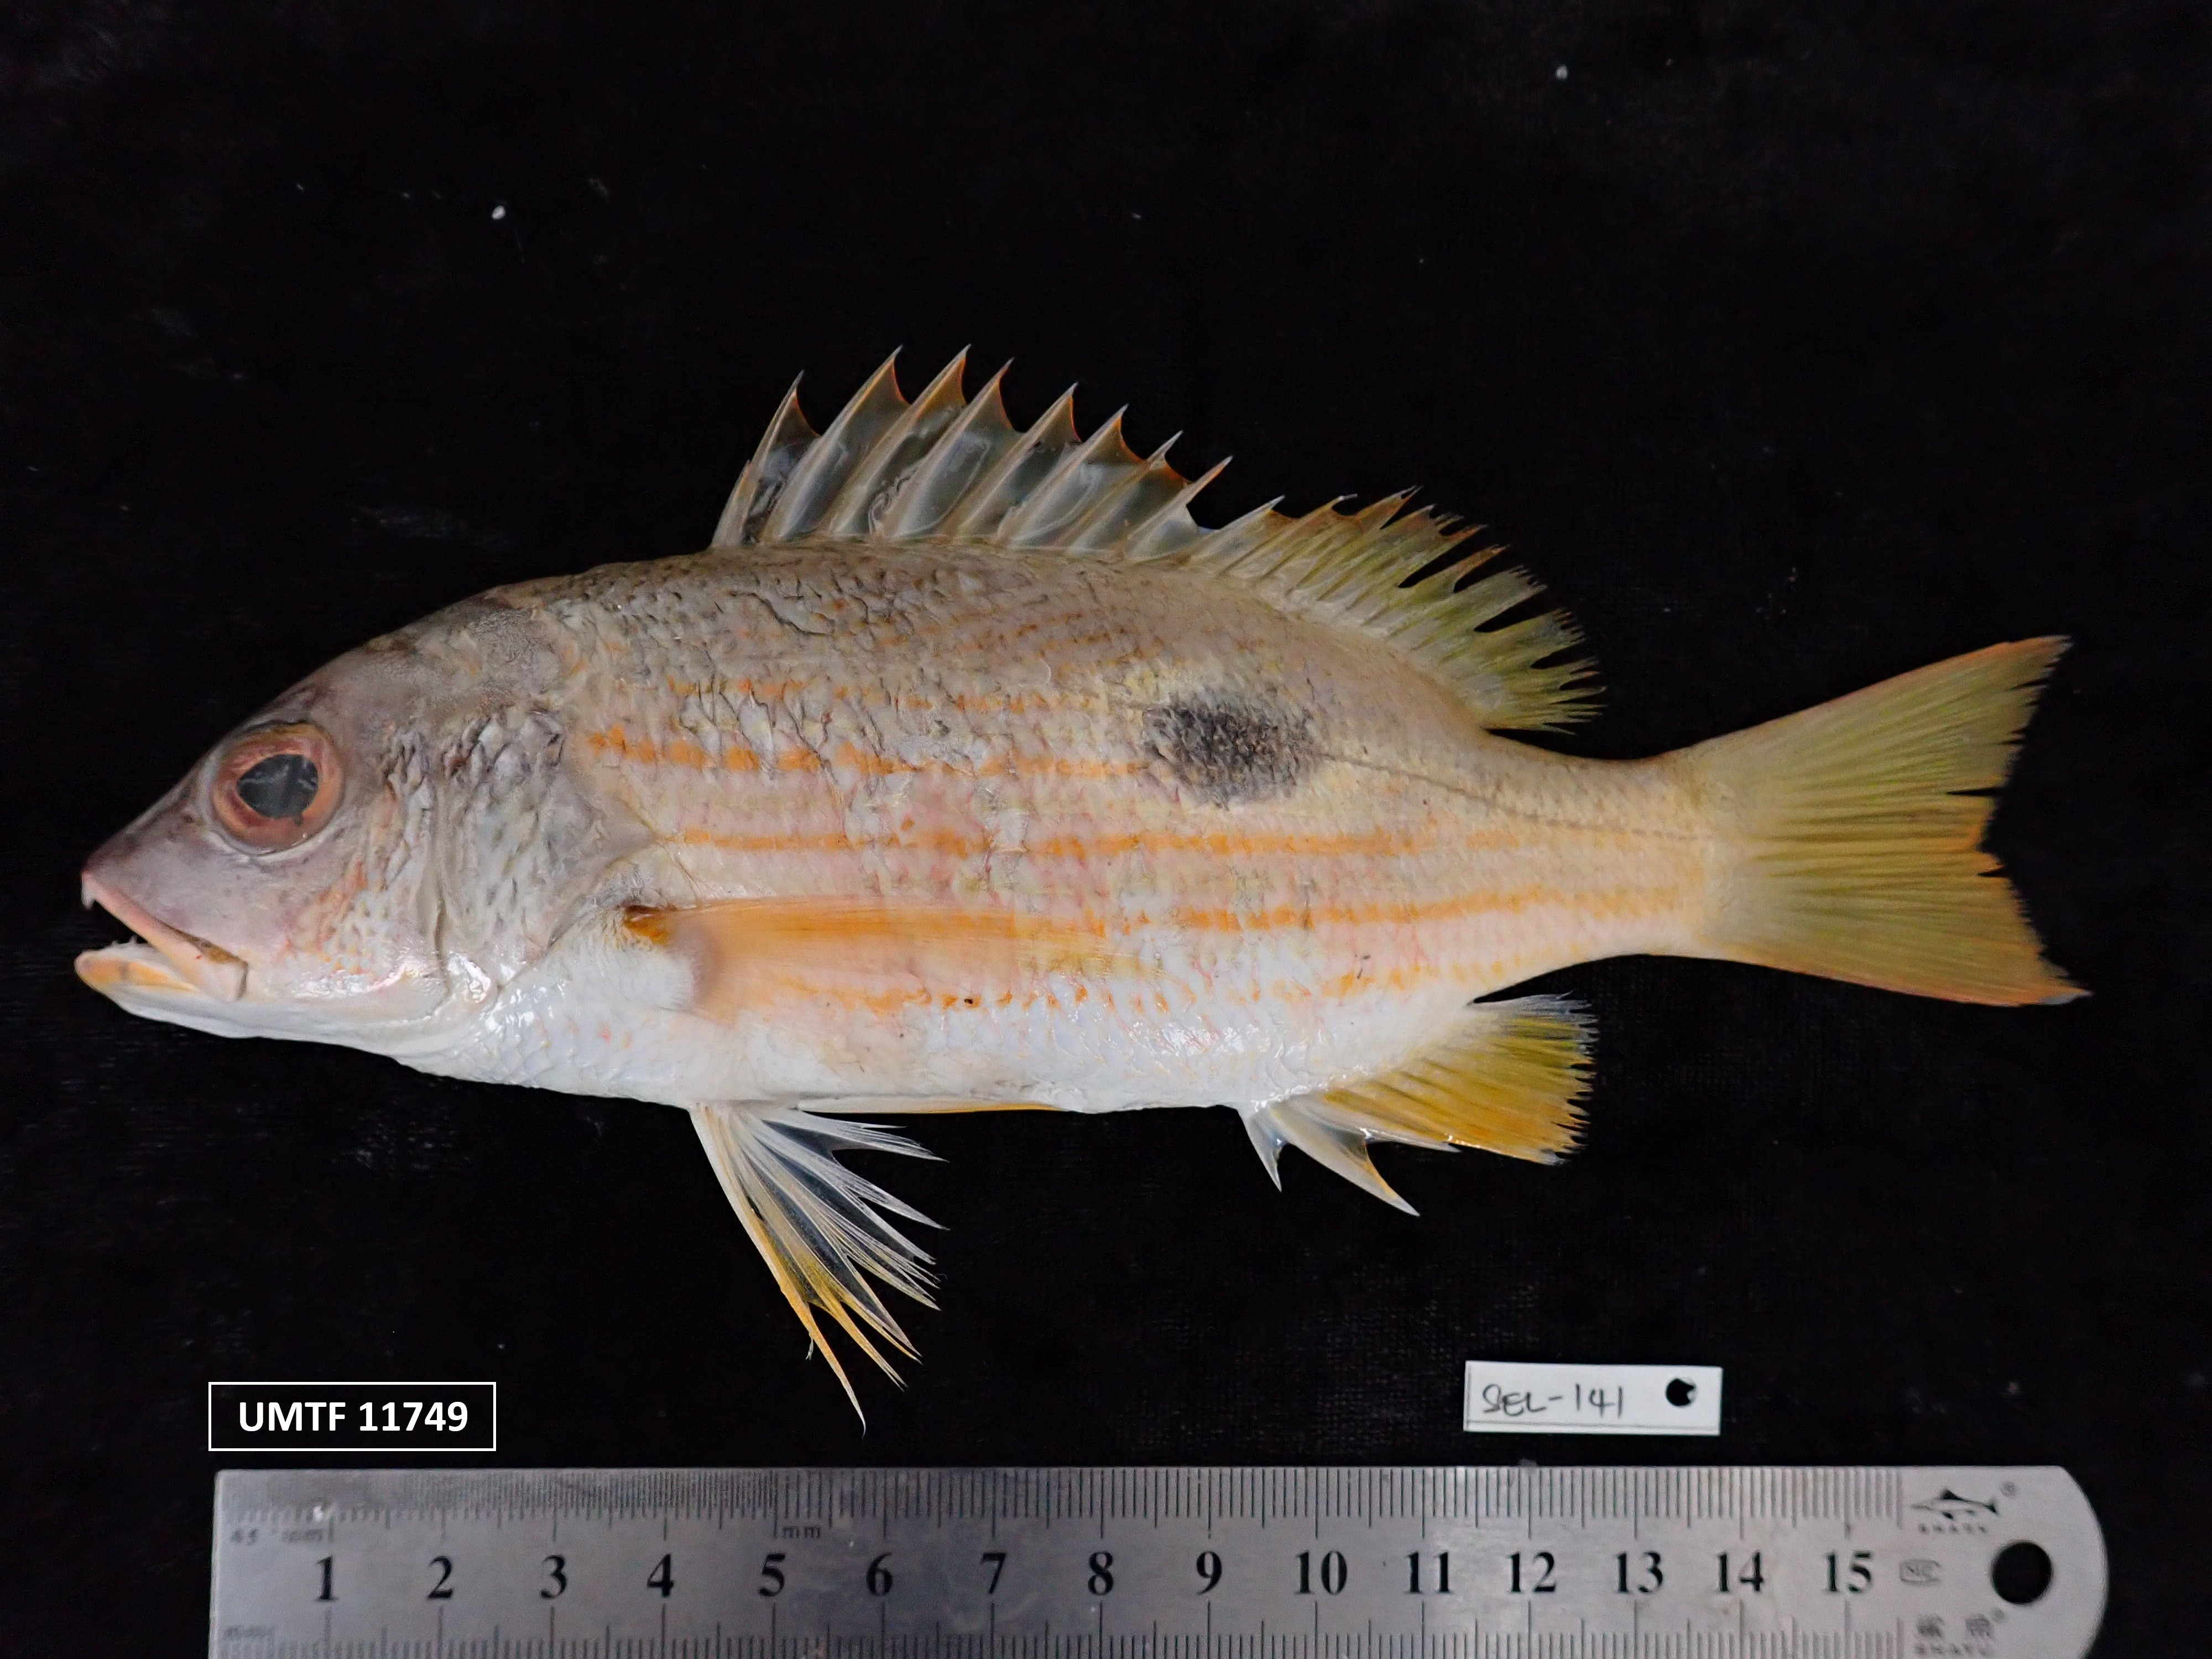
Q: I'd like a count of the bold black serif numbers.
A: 15